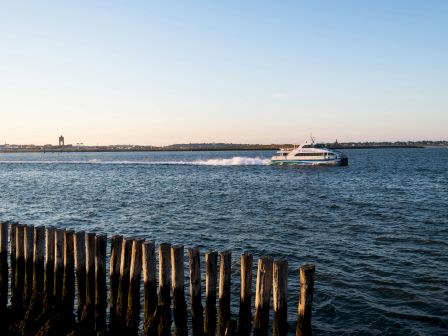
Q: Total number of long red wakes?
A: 0